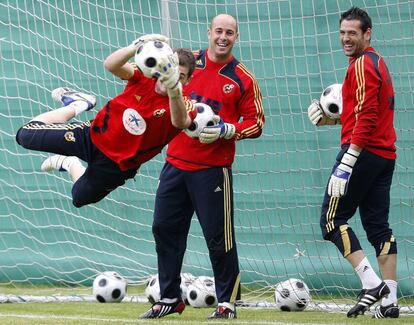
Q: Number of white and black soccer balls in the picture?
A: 8